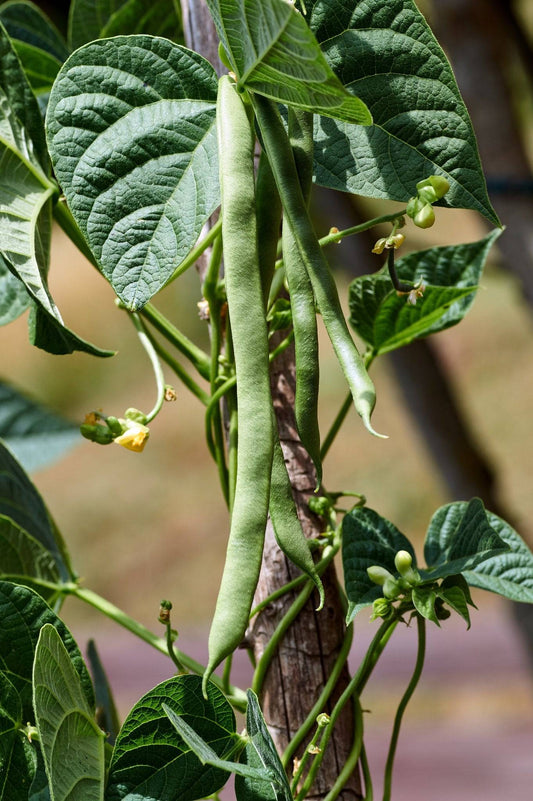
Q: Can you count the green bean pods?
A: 4